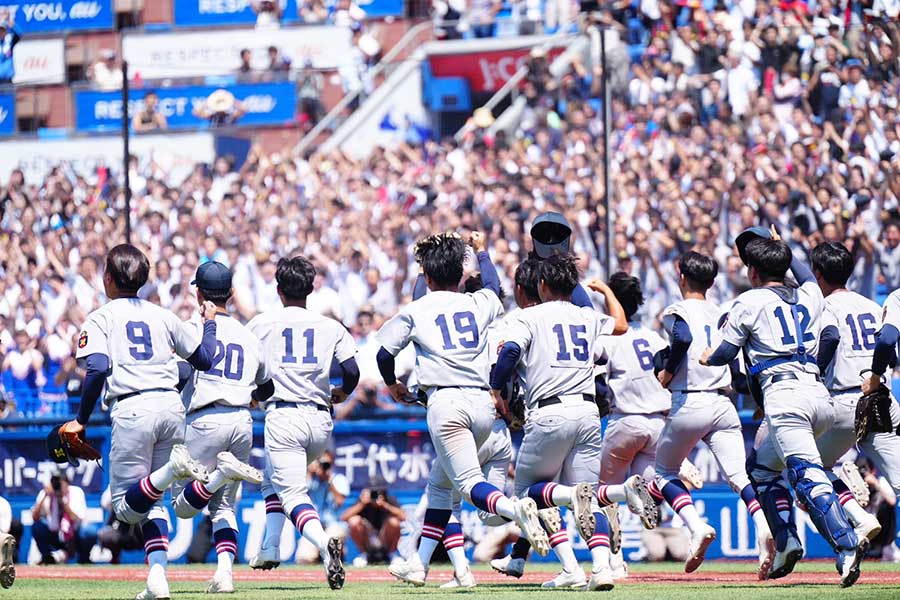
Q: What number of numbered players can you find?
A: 9